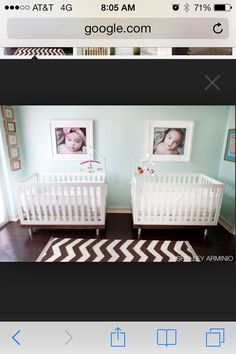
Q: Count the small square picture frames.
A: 5